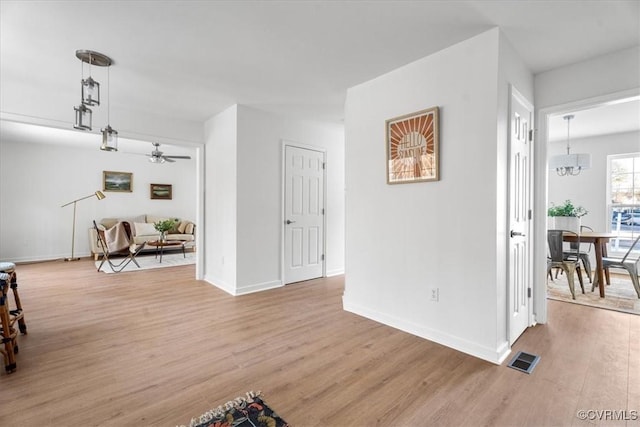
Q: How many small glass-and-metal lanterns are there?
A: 3